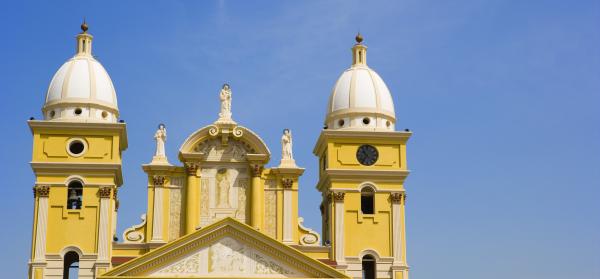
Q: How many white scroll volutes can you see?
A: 4